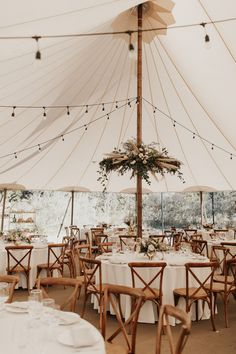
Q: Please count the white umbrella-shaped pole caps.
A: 4